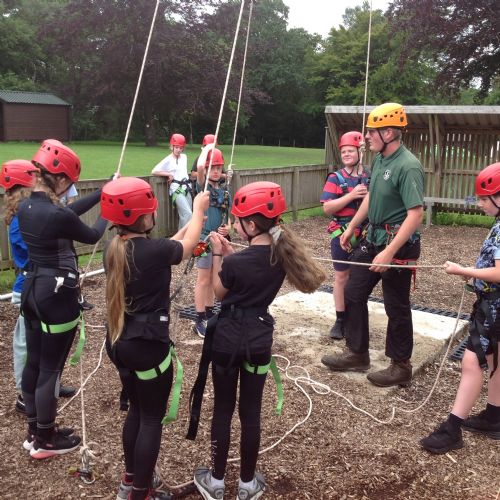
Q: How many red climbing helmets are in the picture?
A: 9